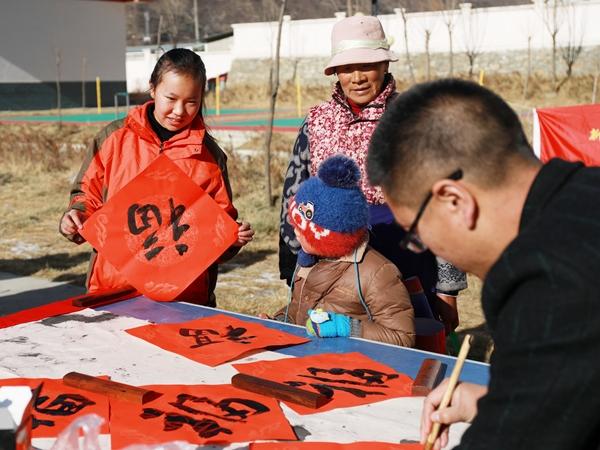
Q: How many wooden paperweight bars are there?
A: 4